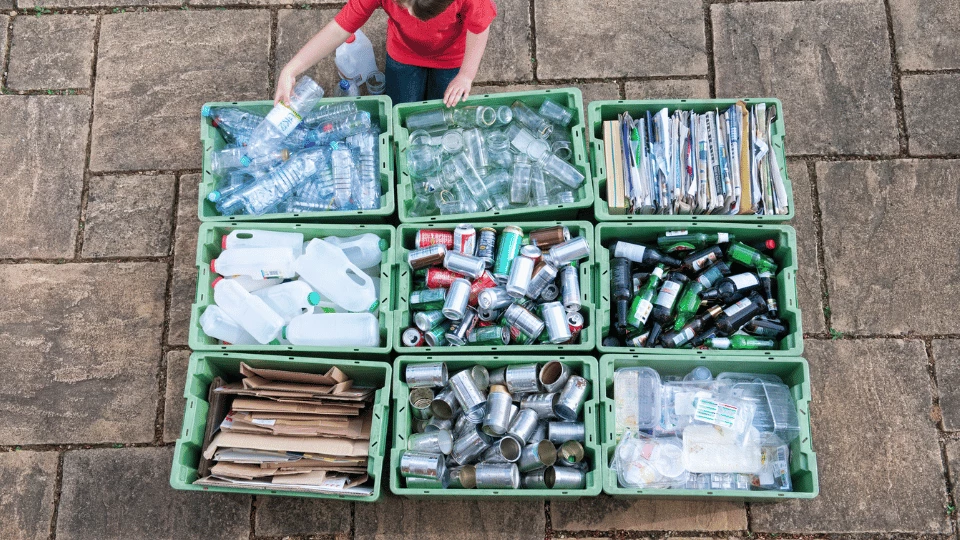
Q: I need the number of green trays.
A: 9